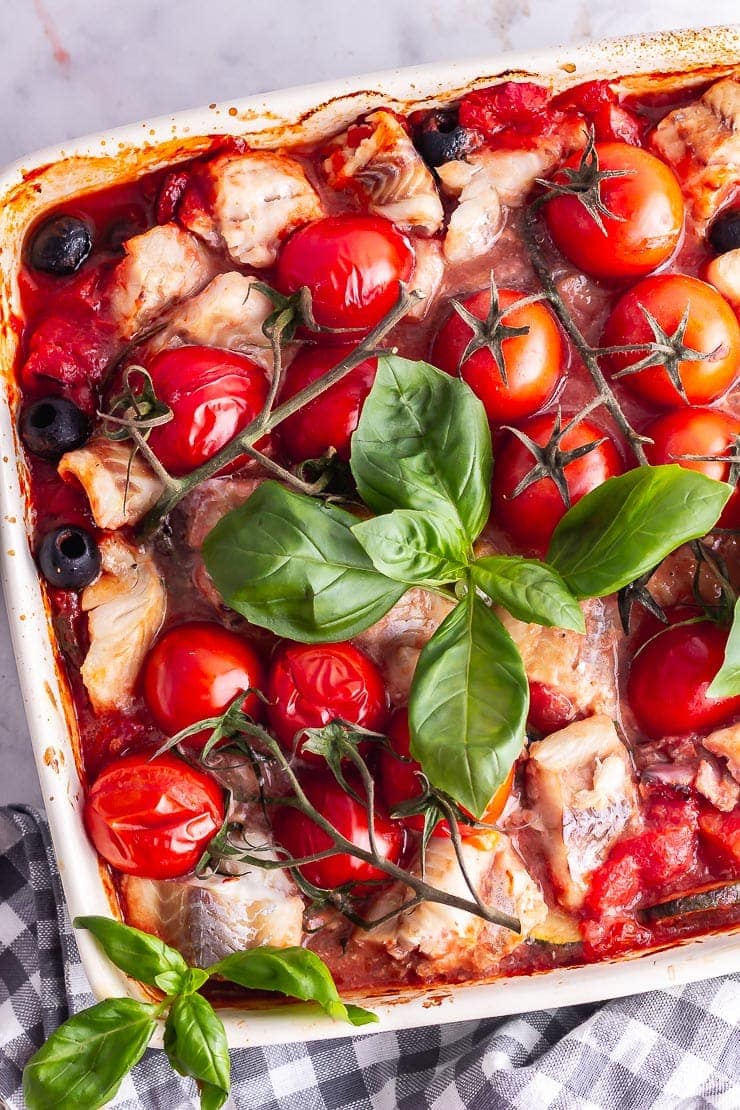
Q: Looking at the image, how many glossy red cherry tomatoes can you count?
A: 14